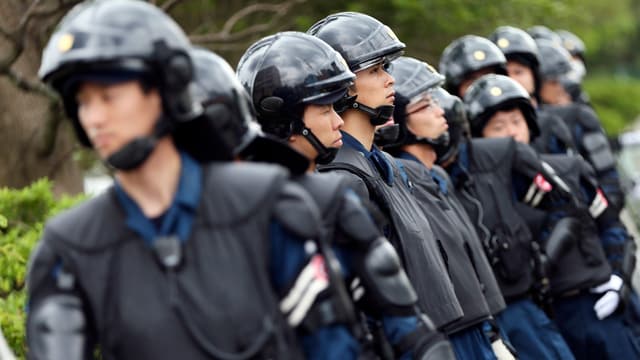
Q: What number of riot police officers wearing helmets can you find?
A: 12